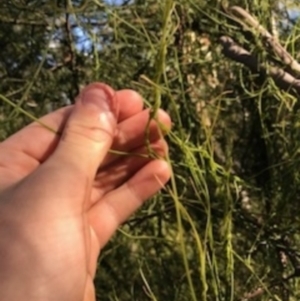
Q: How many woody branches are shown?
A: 2